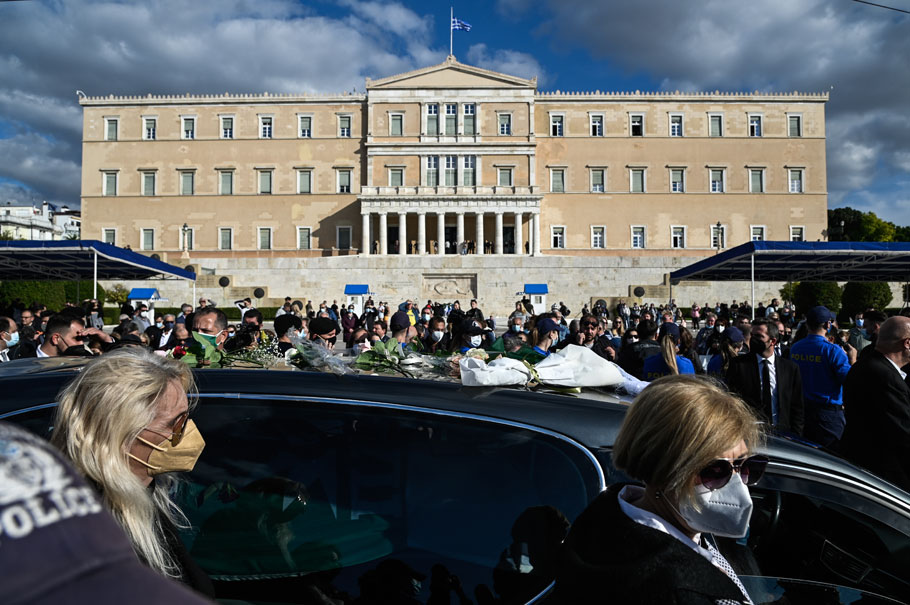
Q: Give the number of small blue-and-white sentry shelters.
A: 3